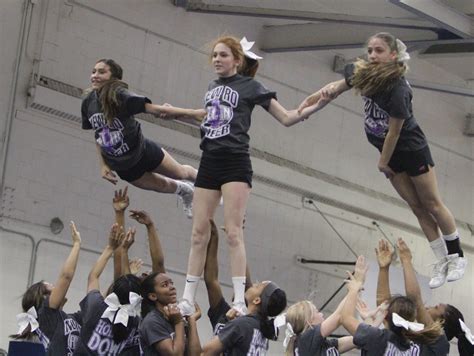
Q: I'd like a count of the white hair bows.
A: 8